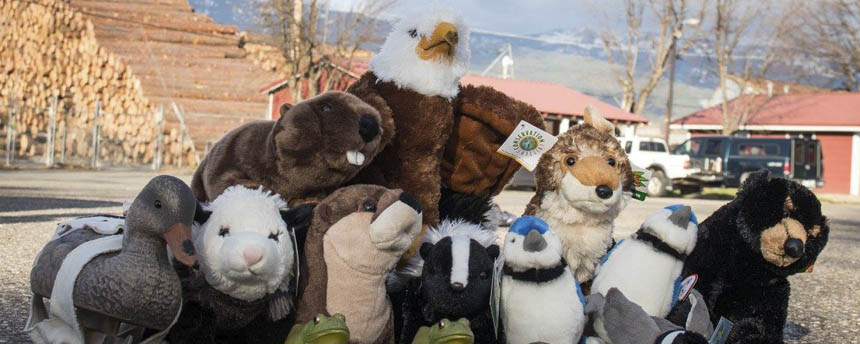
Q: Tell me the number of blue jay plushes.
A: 2